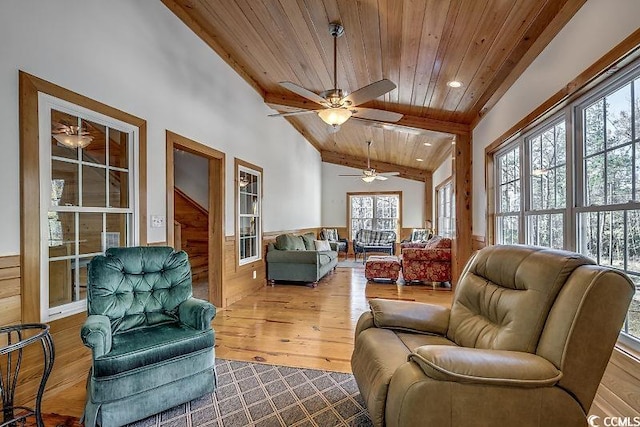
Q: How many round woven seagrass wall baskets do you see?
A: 0